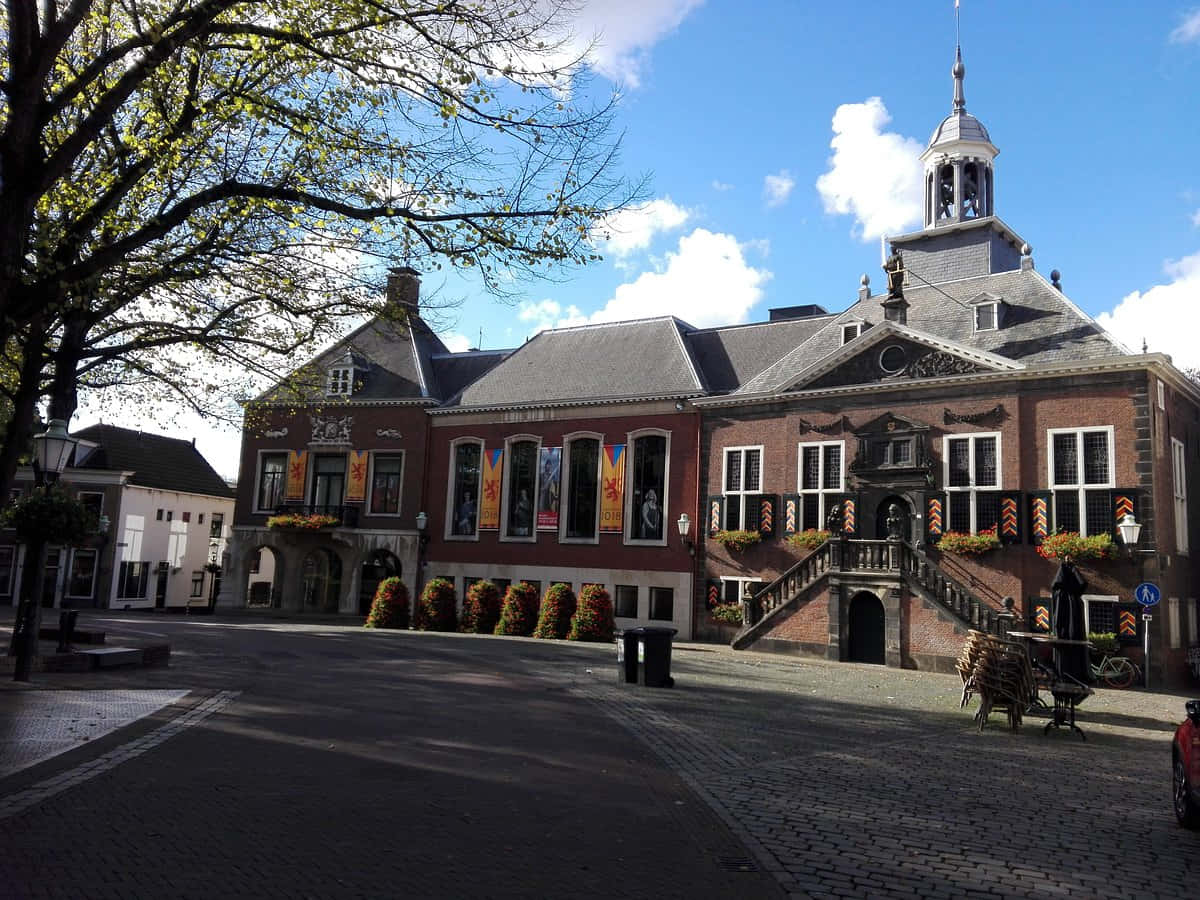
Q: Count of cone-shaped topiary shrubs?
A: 6